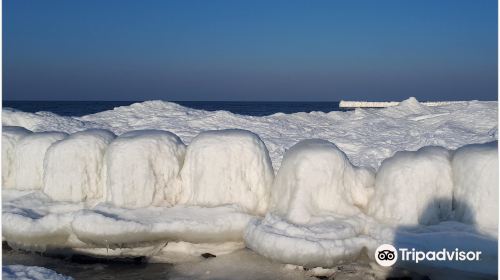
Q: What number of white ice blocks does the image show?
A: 8